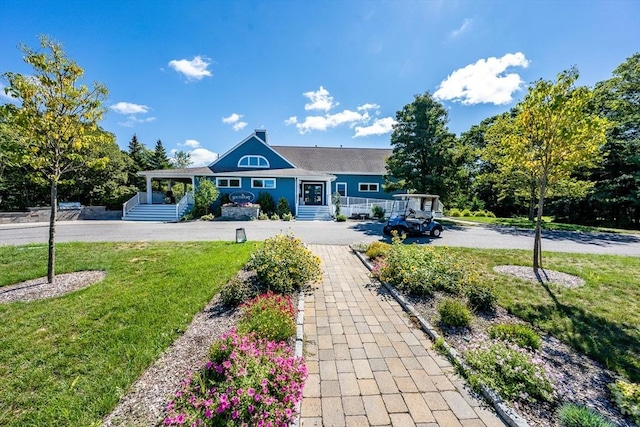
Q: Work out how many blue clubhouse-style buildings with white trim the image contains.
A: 1